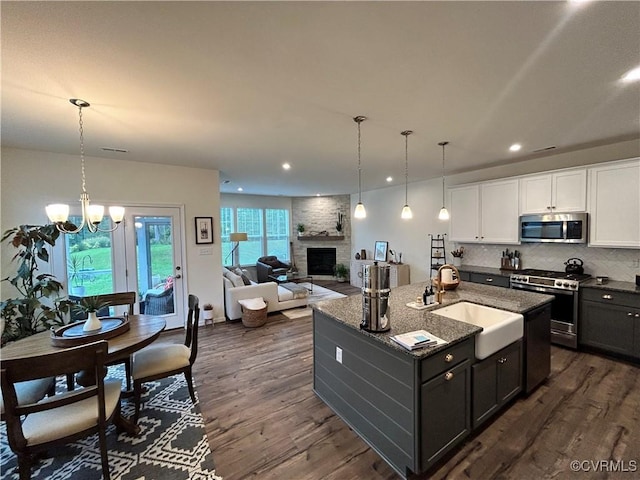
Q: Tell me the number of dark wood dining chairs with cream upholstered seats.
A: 4